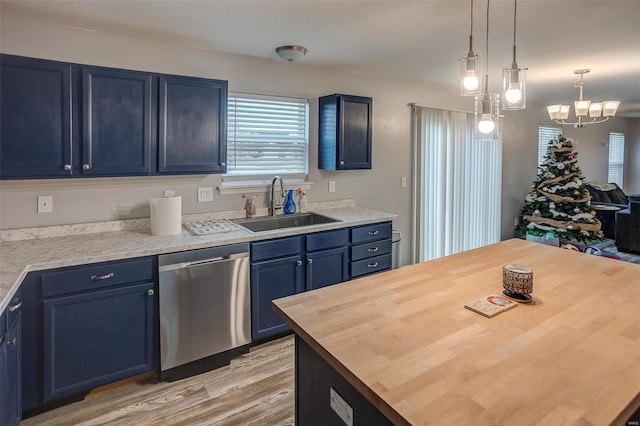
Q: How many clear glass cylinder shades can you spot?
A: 3